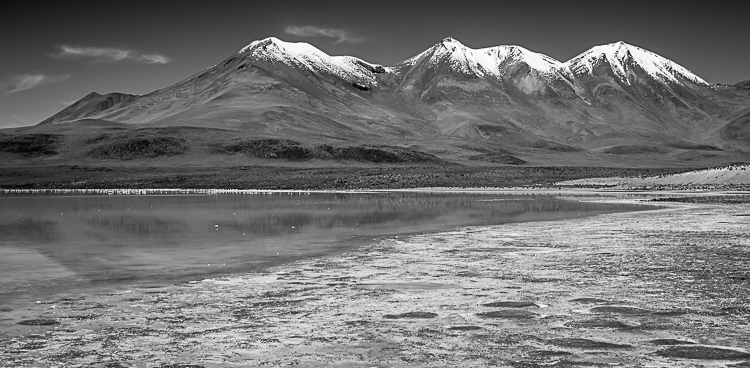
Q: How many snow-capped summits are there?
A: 3